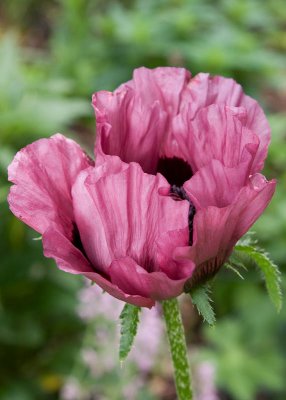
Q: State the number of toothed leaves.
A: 3